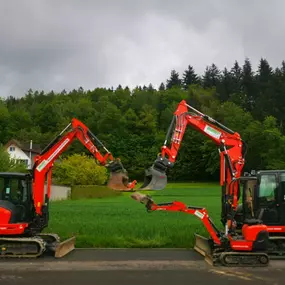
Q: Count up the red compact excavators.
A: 3